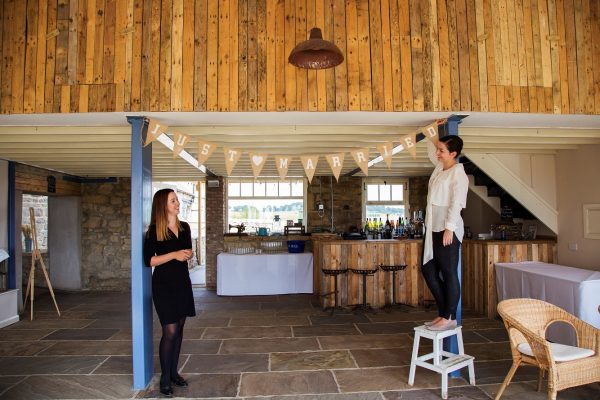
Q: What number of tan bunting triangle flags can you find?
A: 12